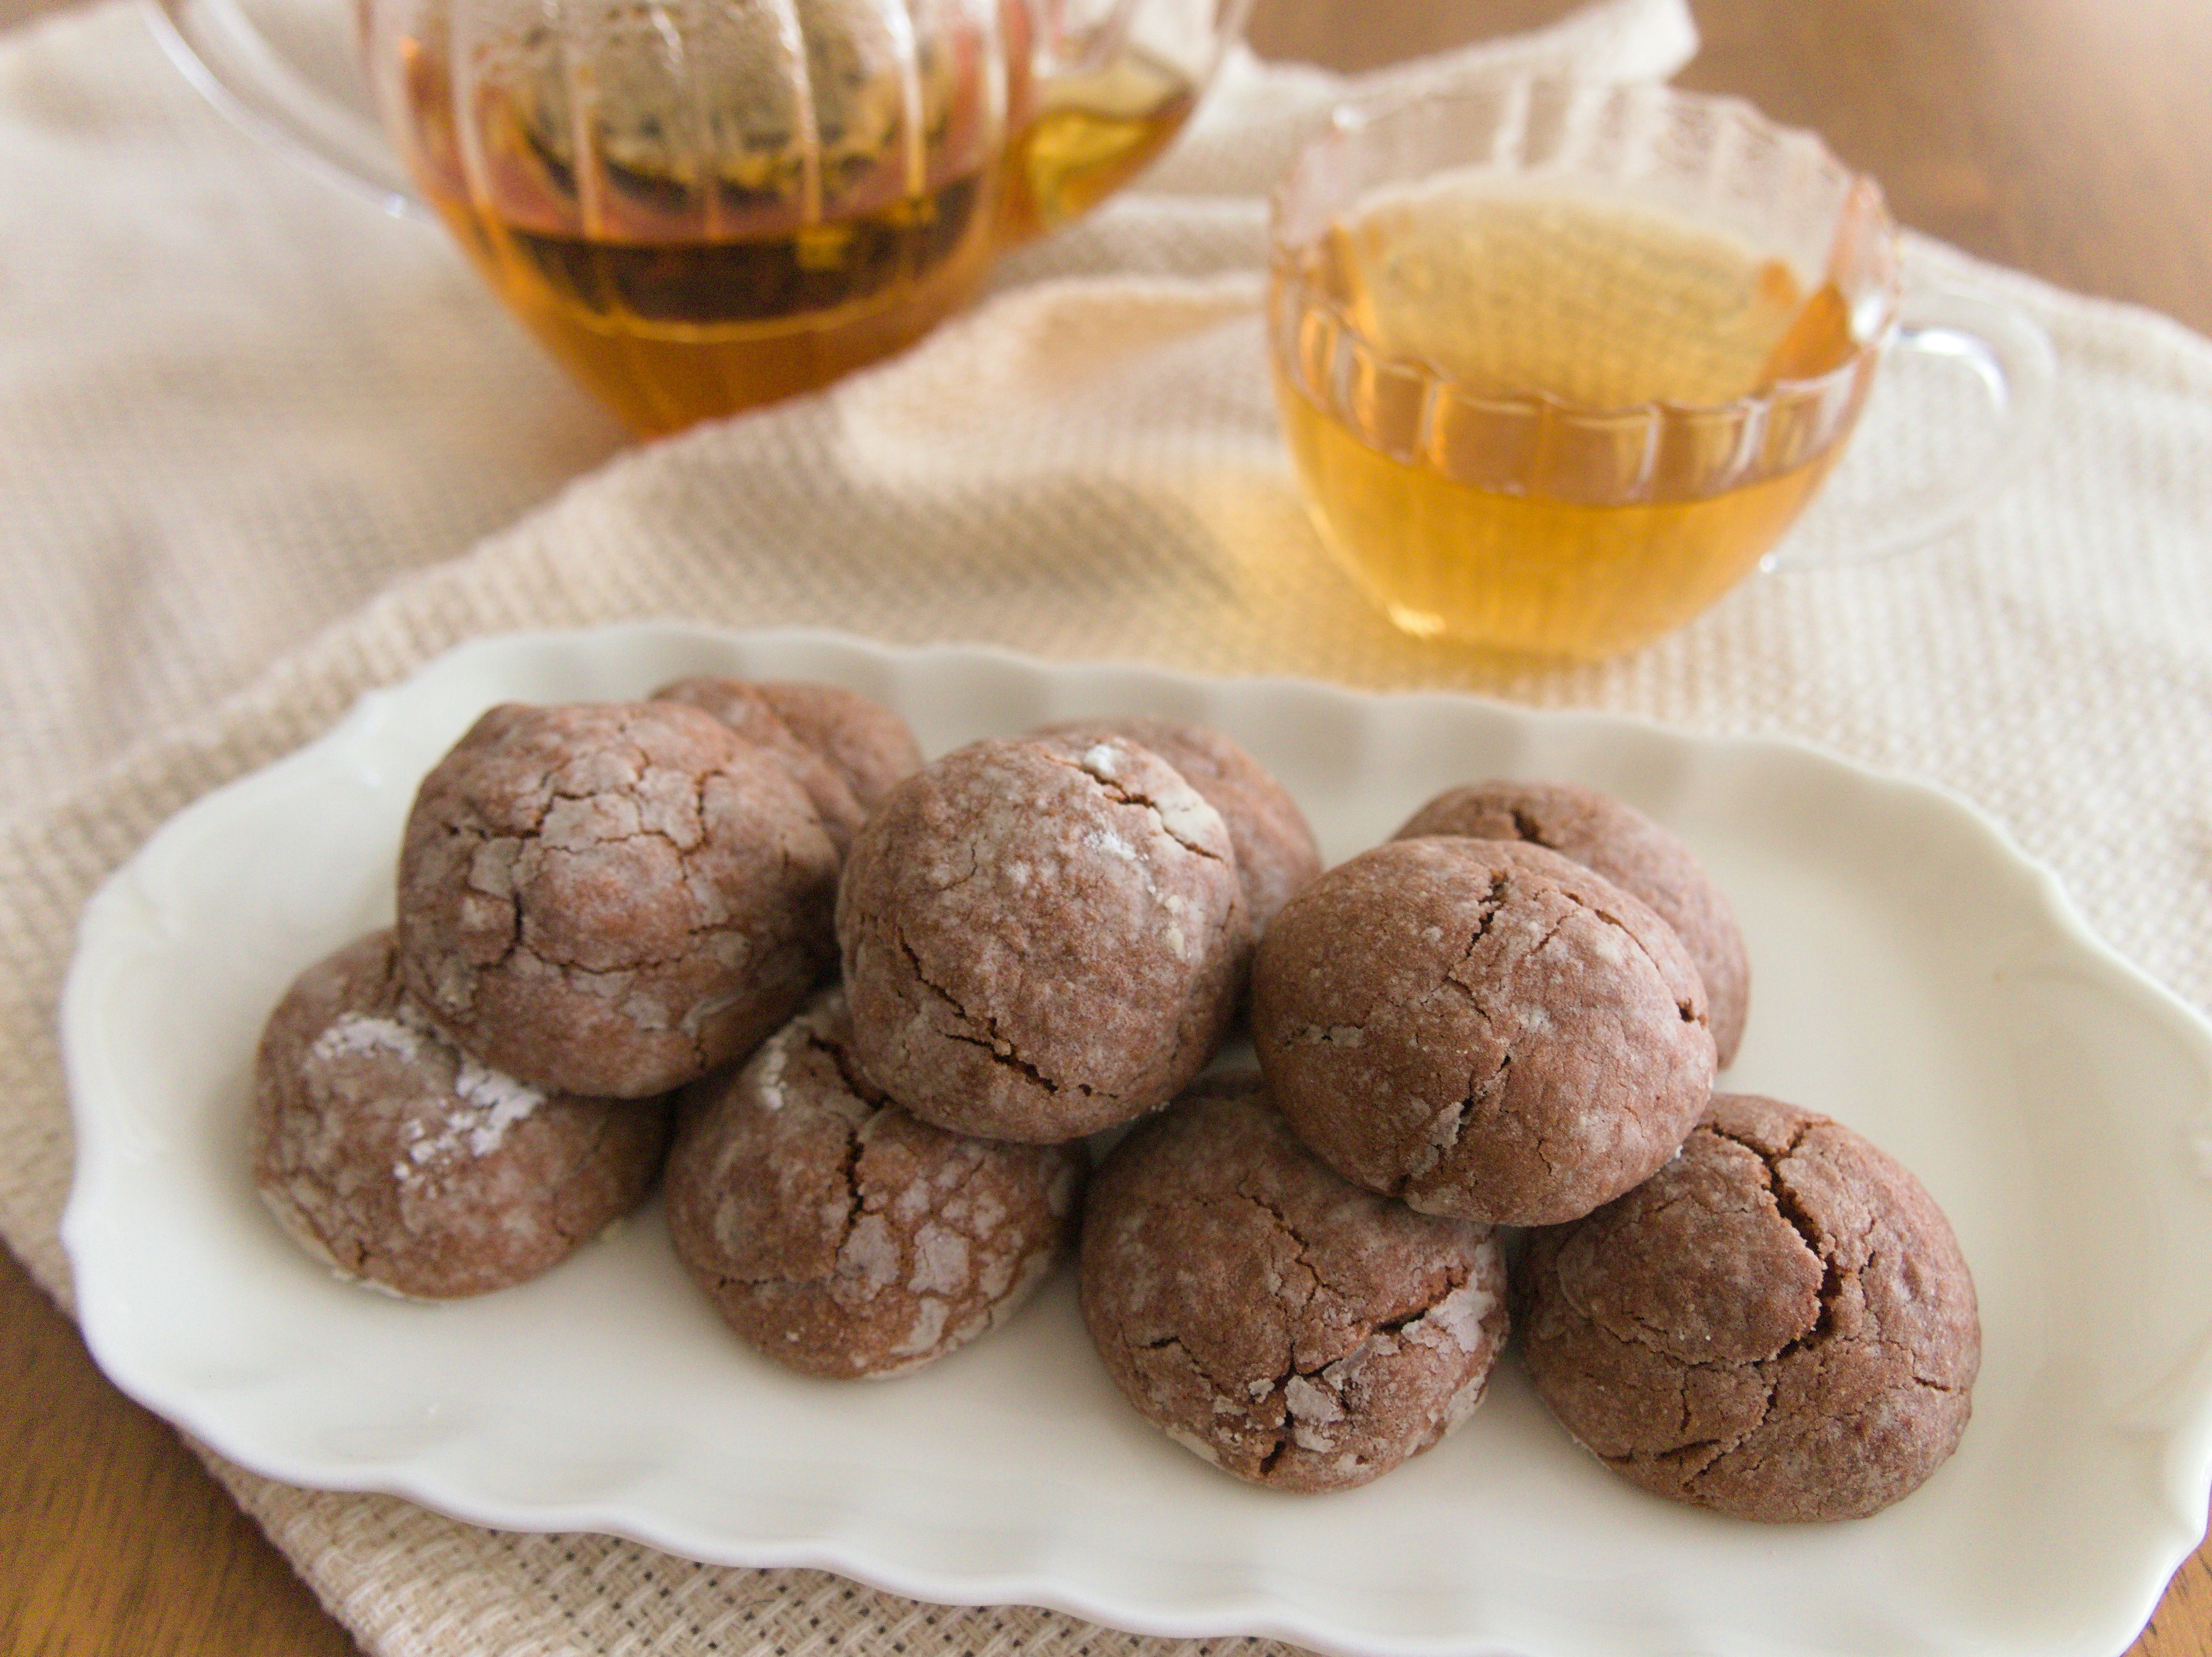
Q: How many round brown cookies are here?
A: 10